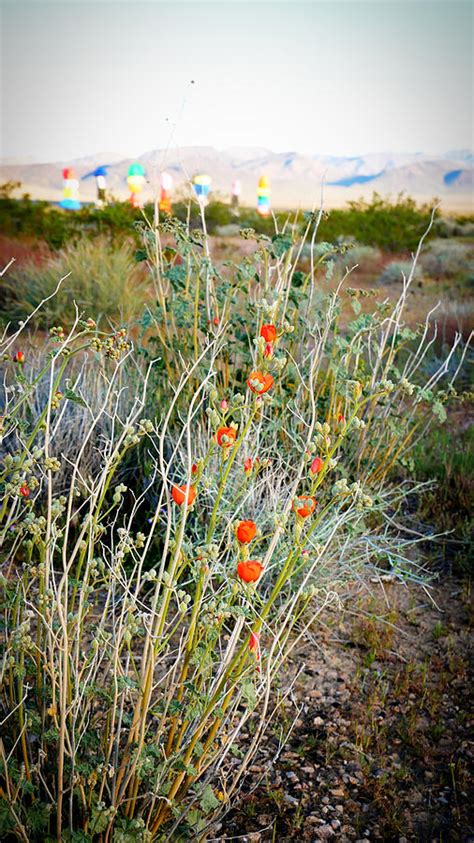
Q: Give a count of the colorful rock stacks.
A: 7